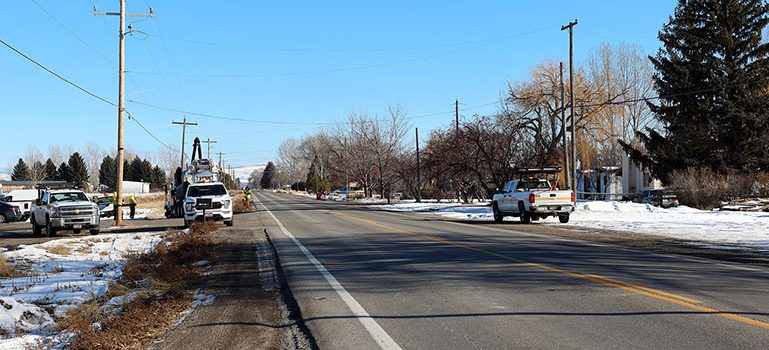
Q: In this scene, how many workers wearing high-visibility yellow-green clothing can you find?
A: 3